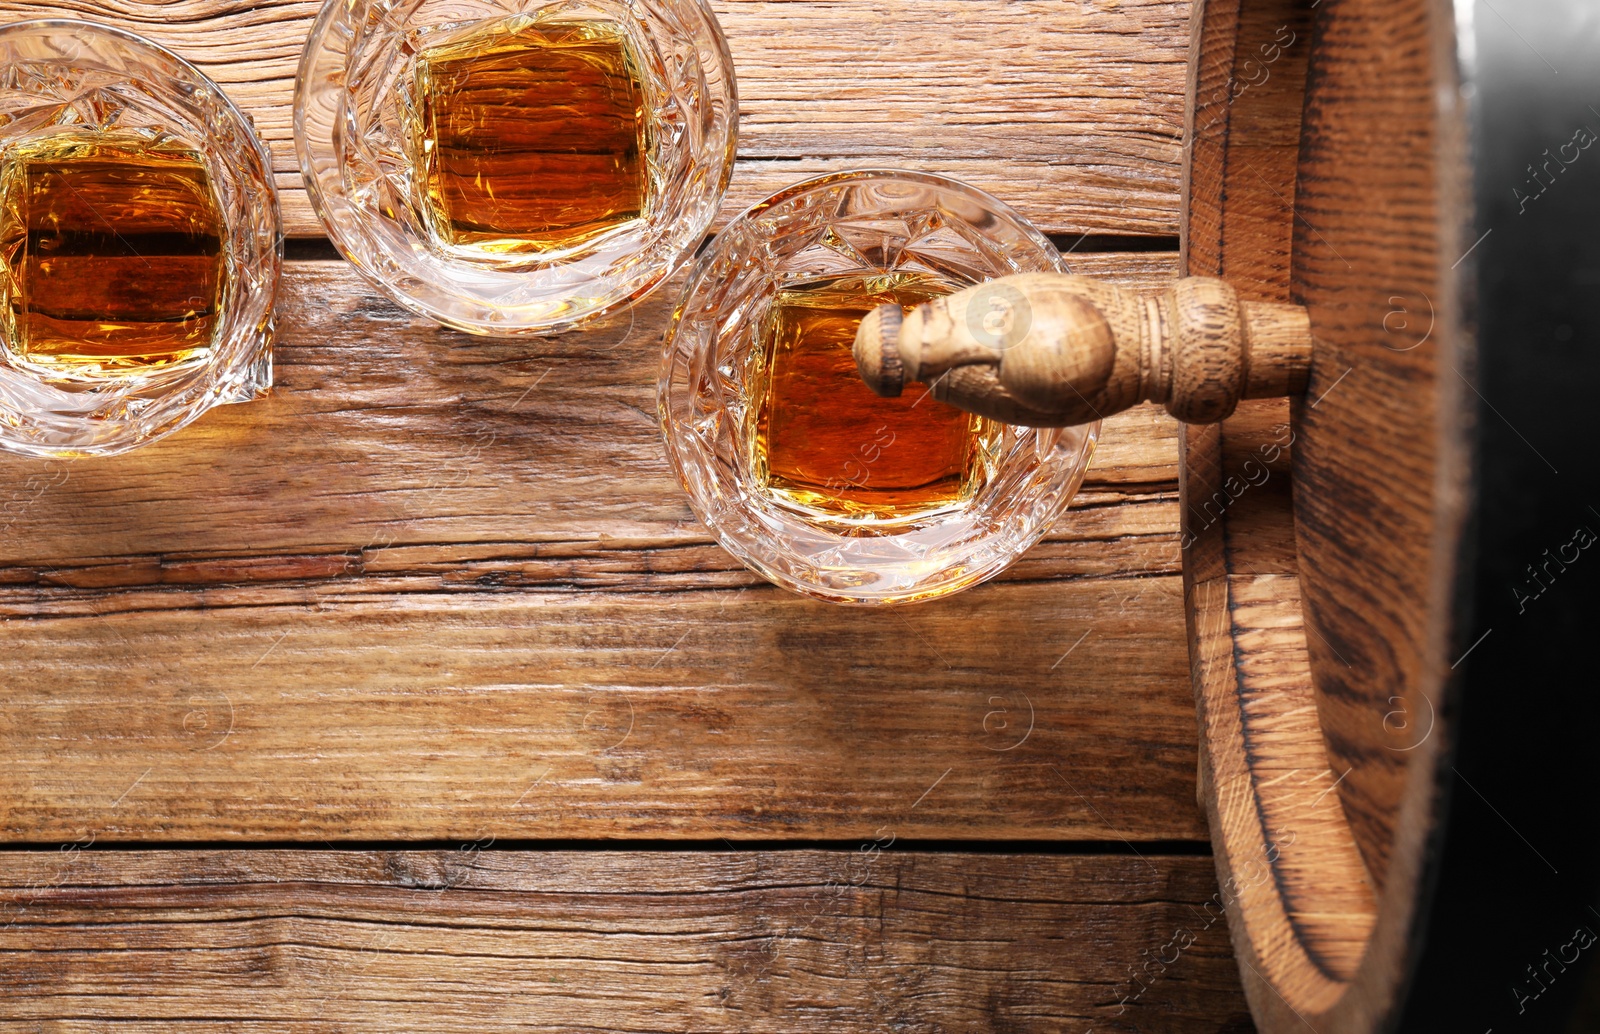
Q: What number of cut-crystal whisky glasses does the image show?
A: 3